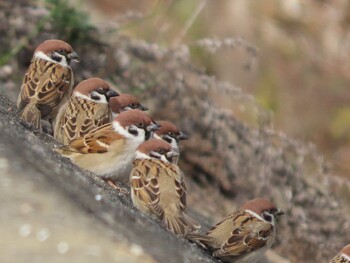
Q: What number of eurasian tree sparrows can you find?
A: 8